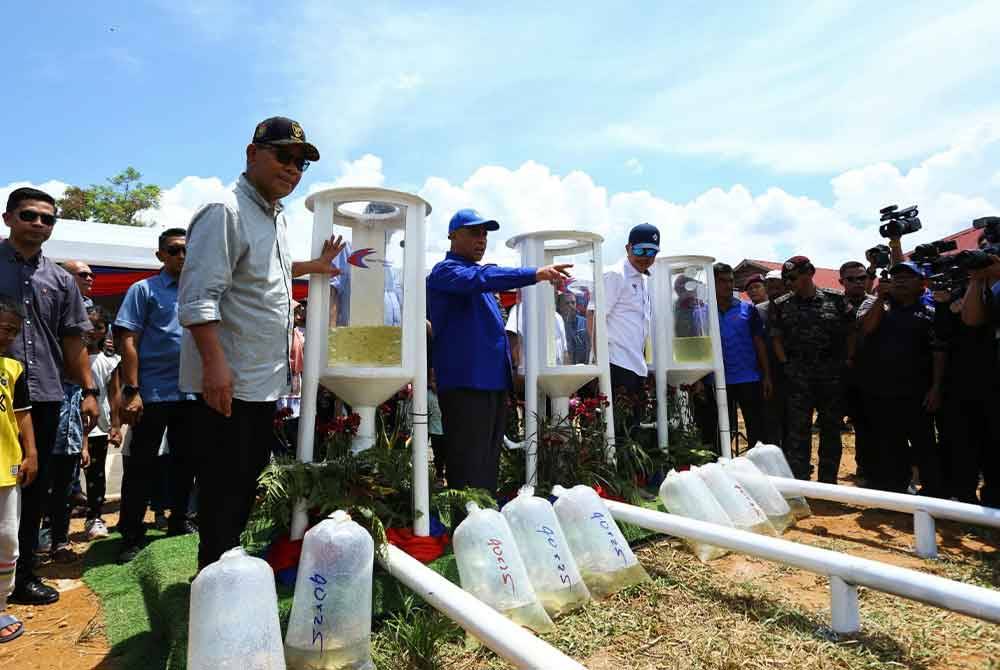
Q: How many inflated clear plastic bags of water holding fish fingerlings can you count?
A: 9